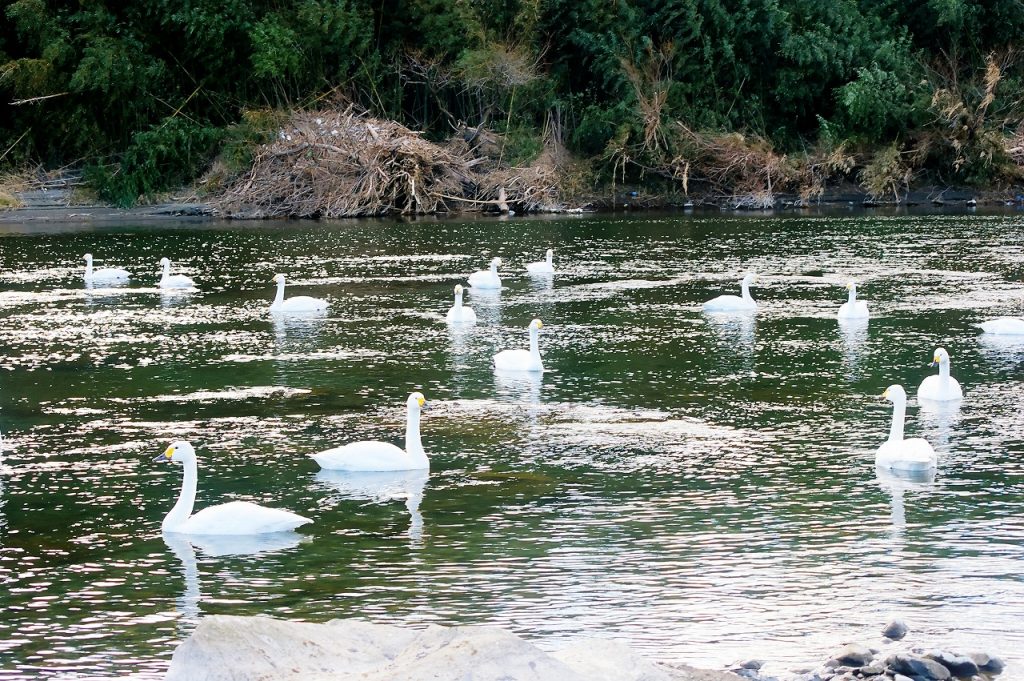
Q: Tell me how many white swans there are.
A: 14